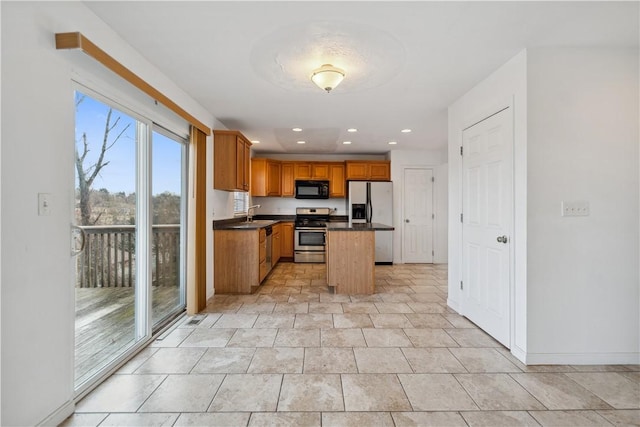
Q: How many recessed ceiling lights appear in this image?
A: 7